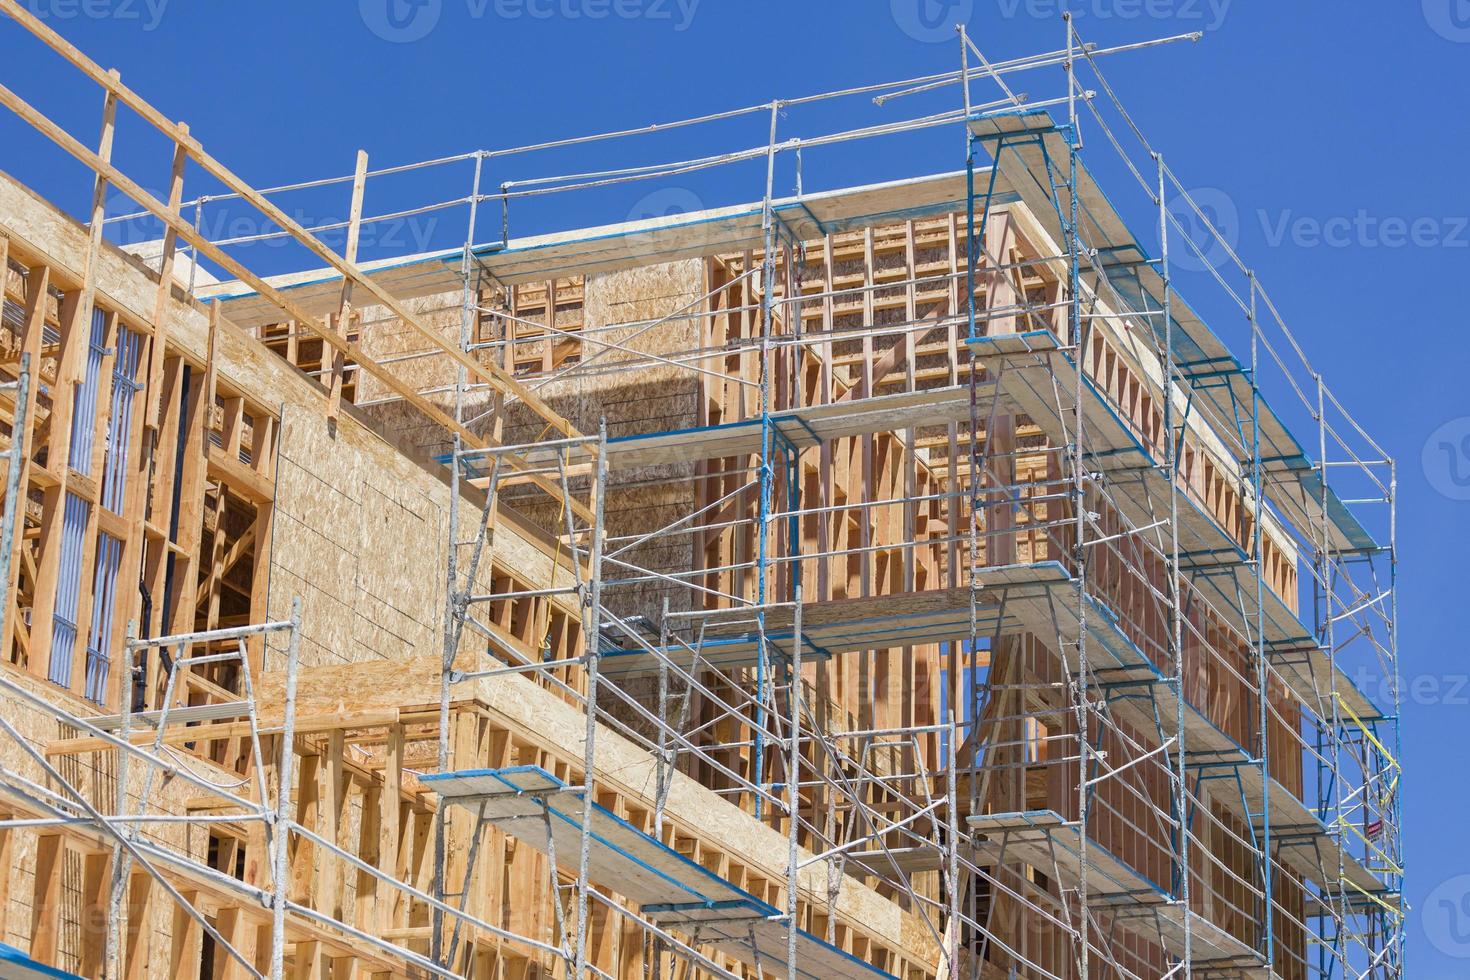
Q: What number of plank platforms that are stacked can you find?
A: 4